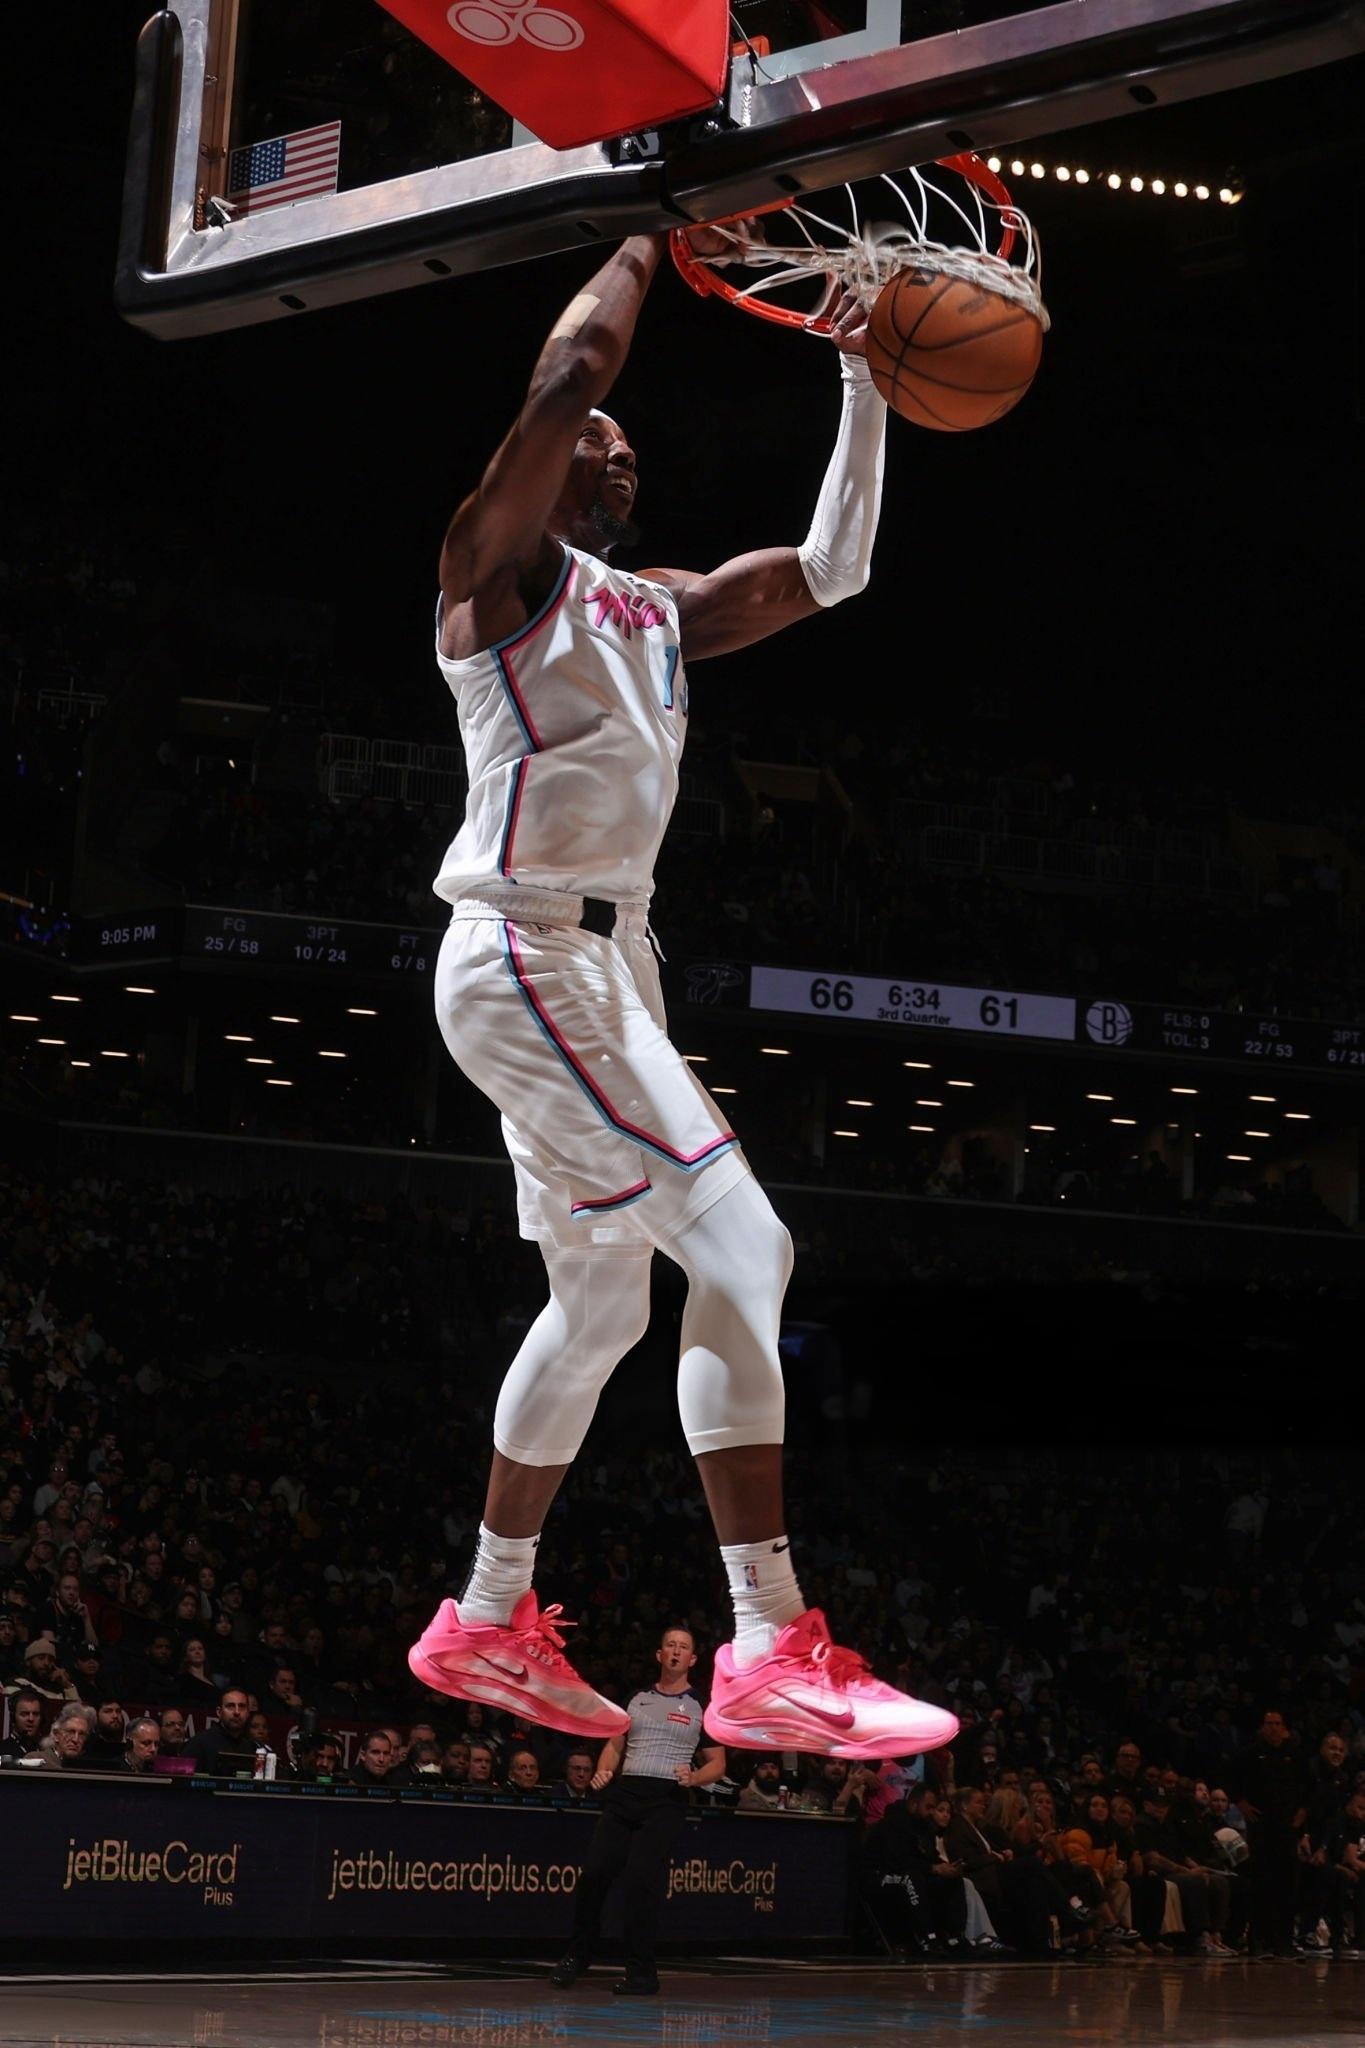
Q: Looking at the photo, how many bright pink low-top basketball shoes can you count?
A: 2